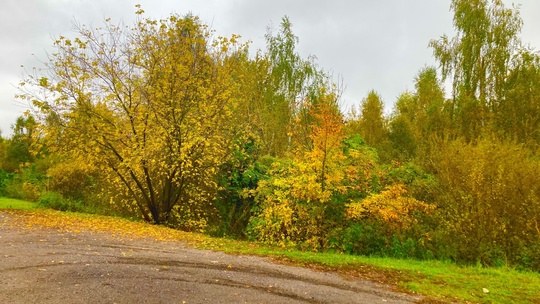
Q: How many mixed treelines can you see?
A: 1